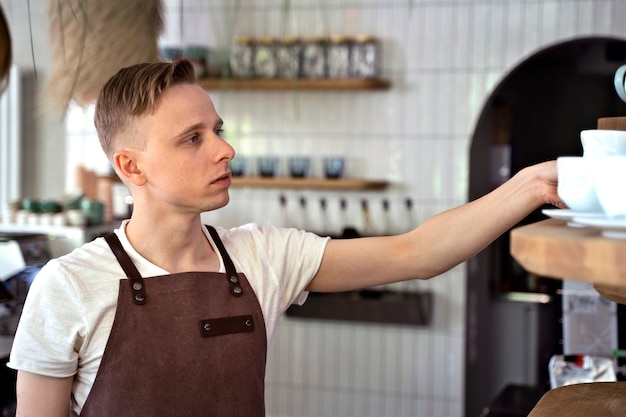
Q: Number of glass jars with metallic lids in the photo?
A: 6